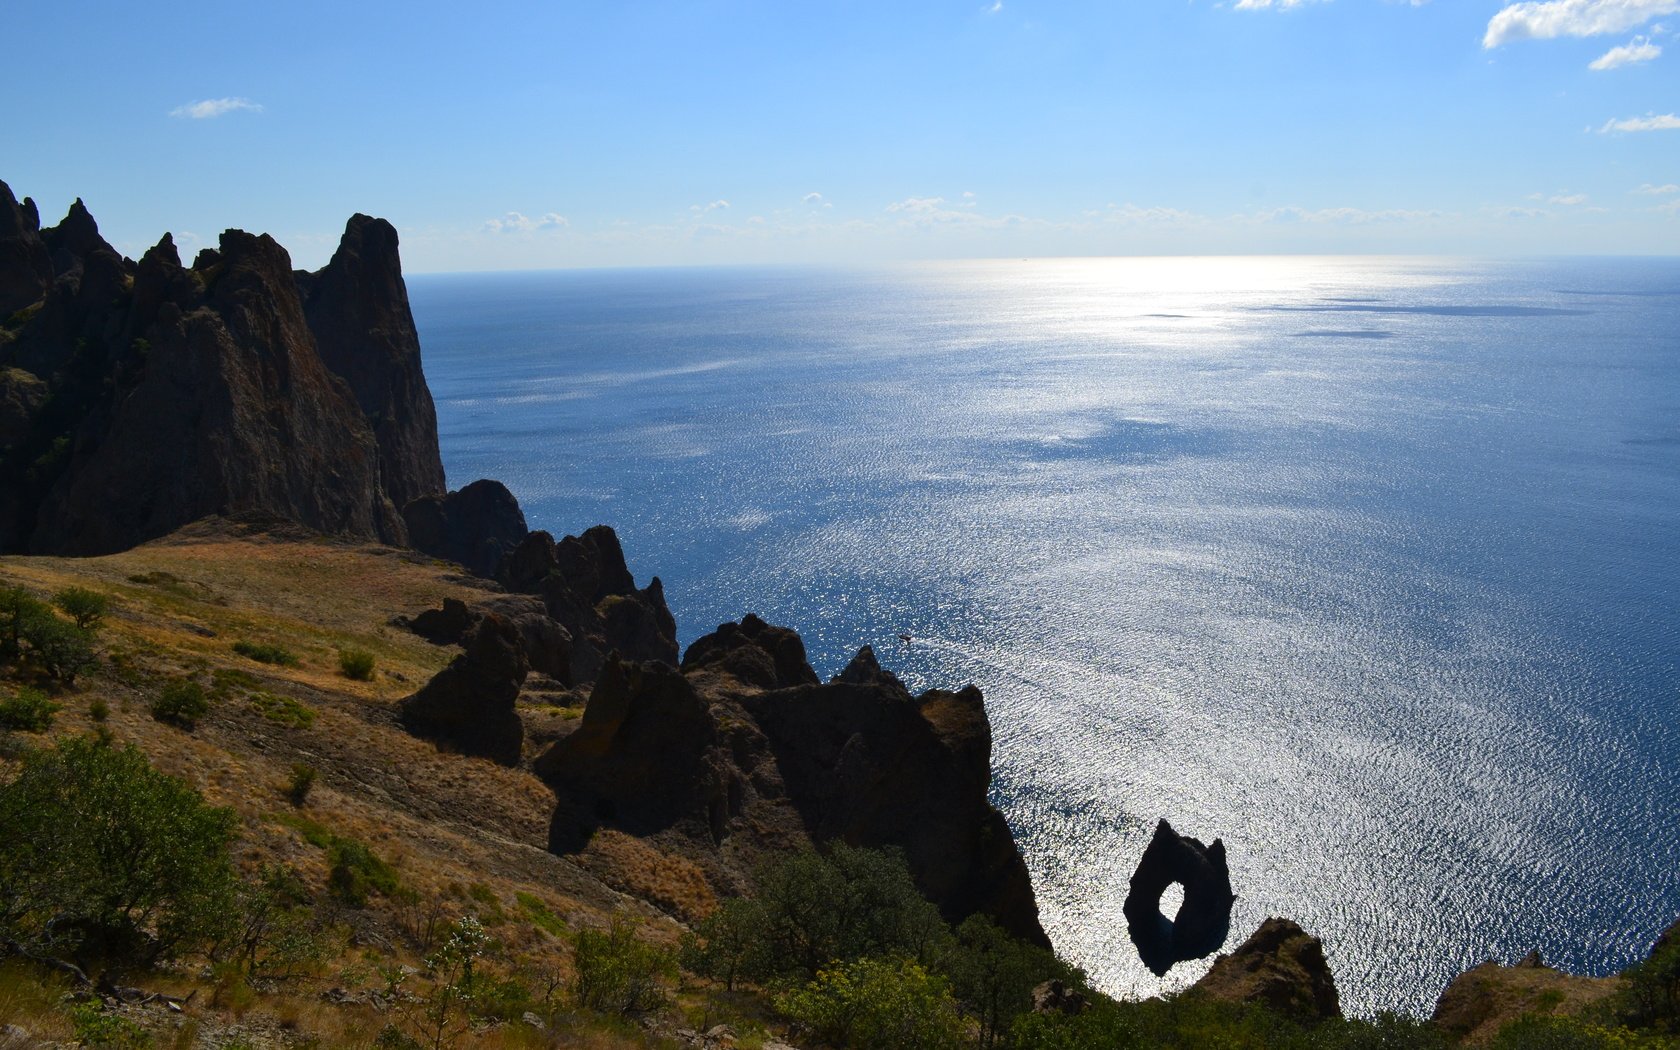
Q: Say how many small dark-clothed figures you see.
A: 0